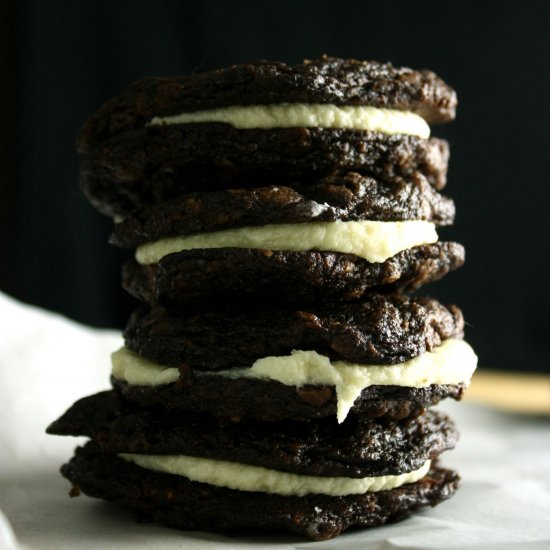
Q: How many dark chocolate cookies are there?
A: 8